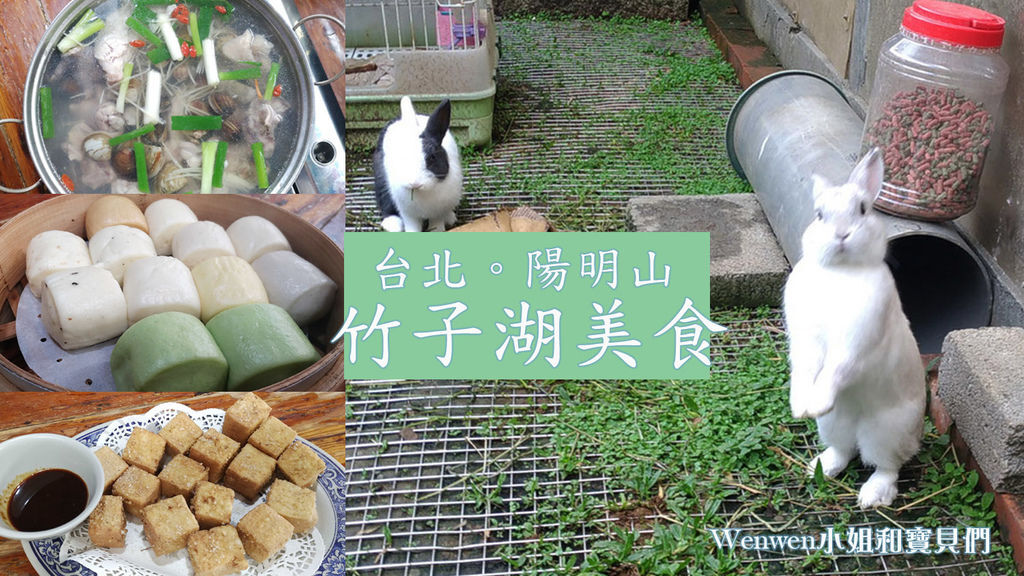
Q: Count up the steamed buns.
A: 12